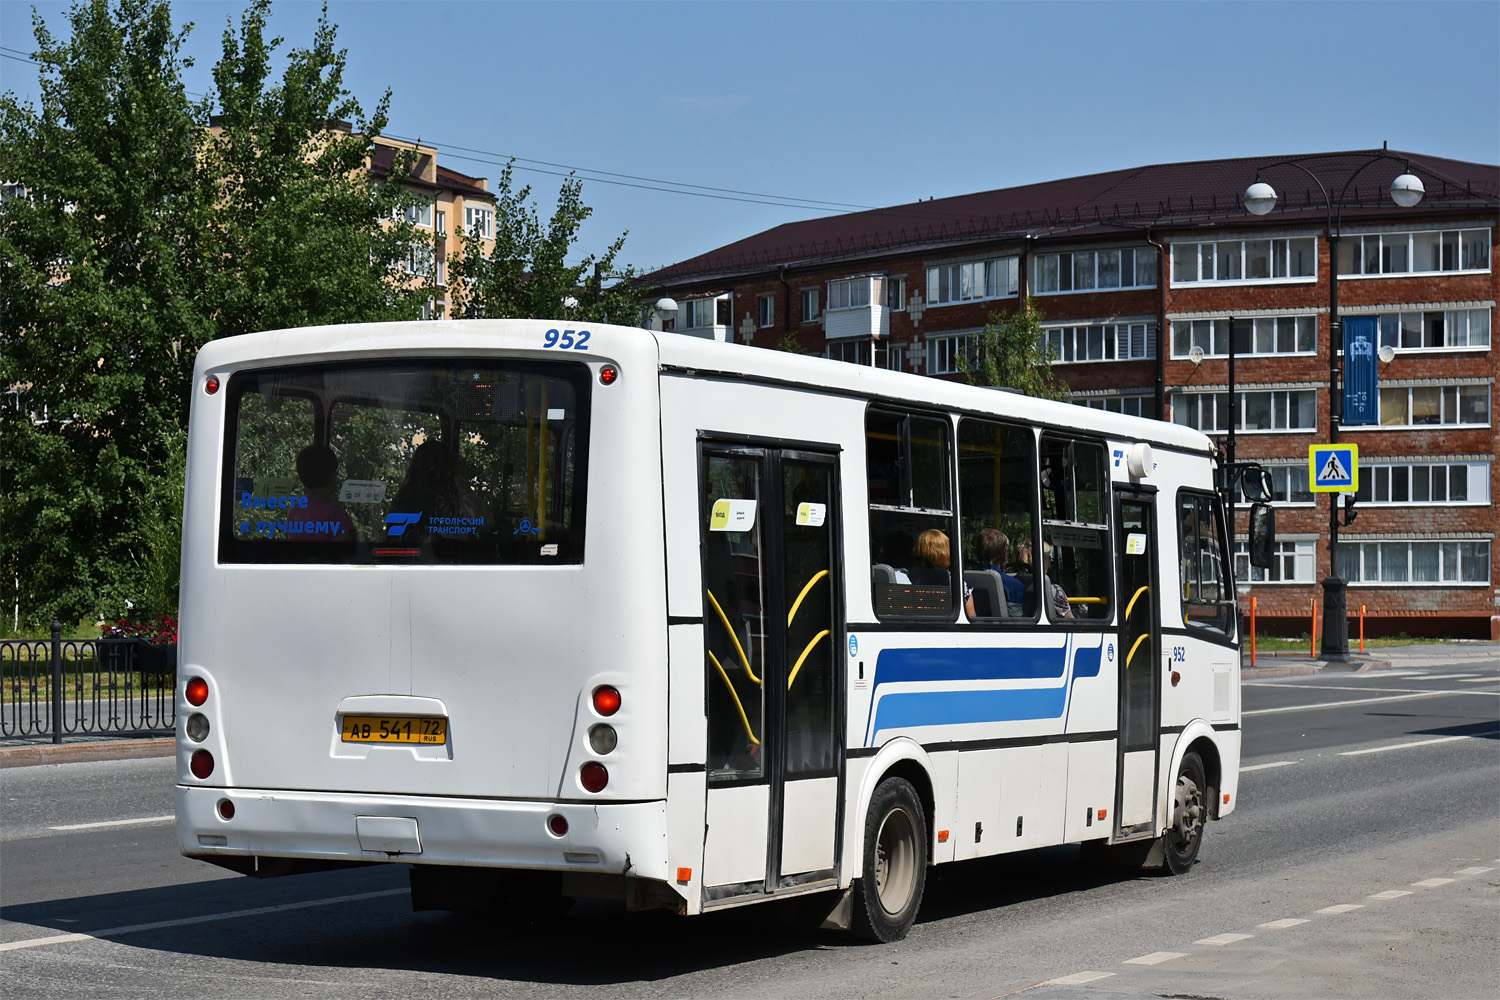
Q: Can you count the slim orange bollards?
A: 3